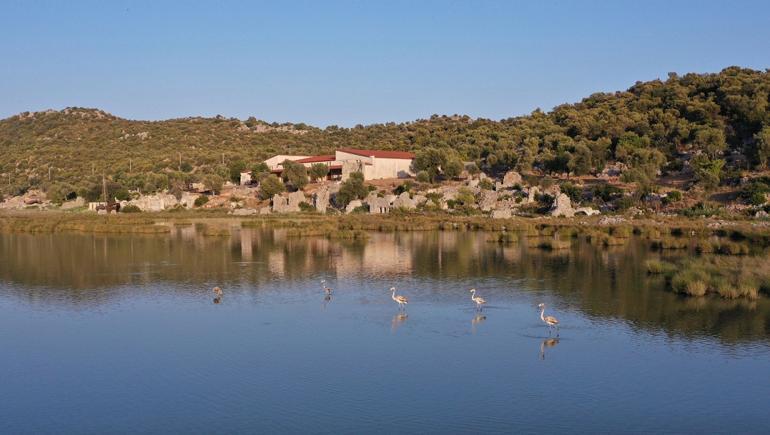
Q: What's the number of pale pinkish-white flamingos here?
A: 5